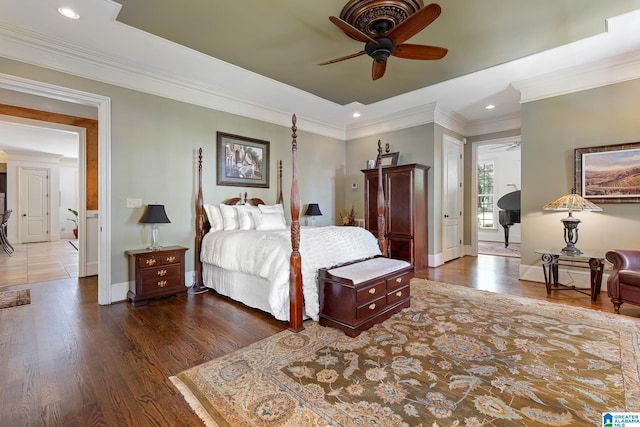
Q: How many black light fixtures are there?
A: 2